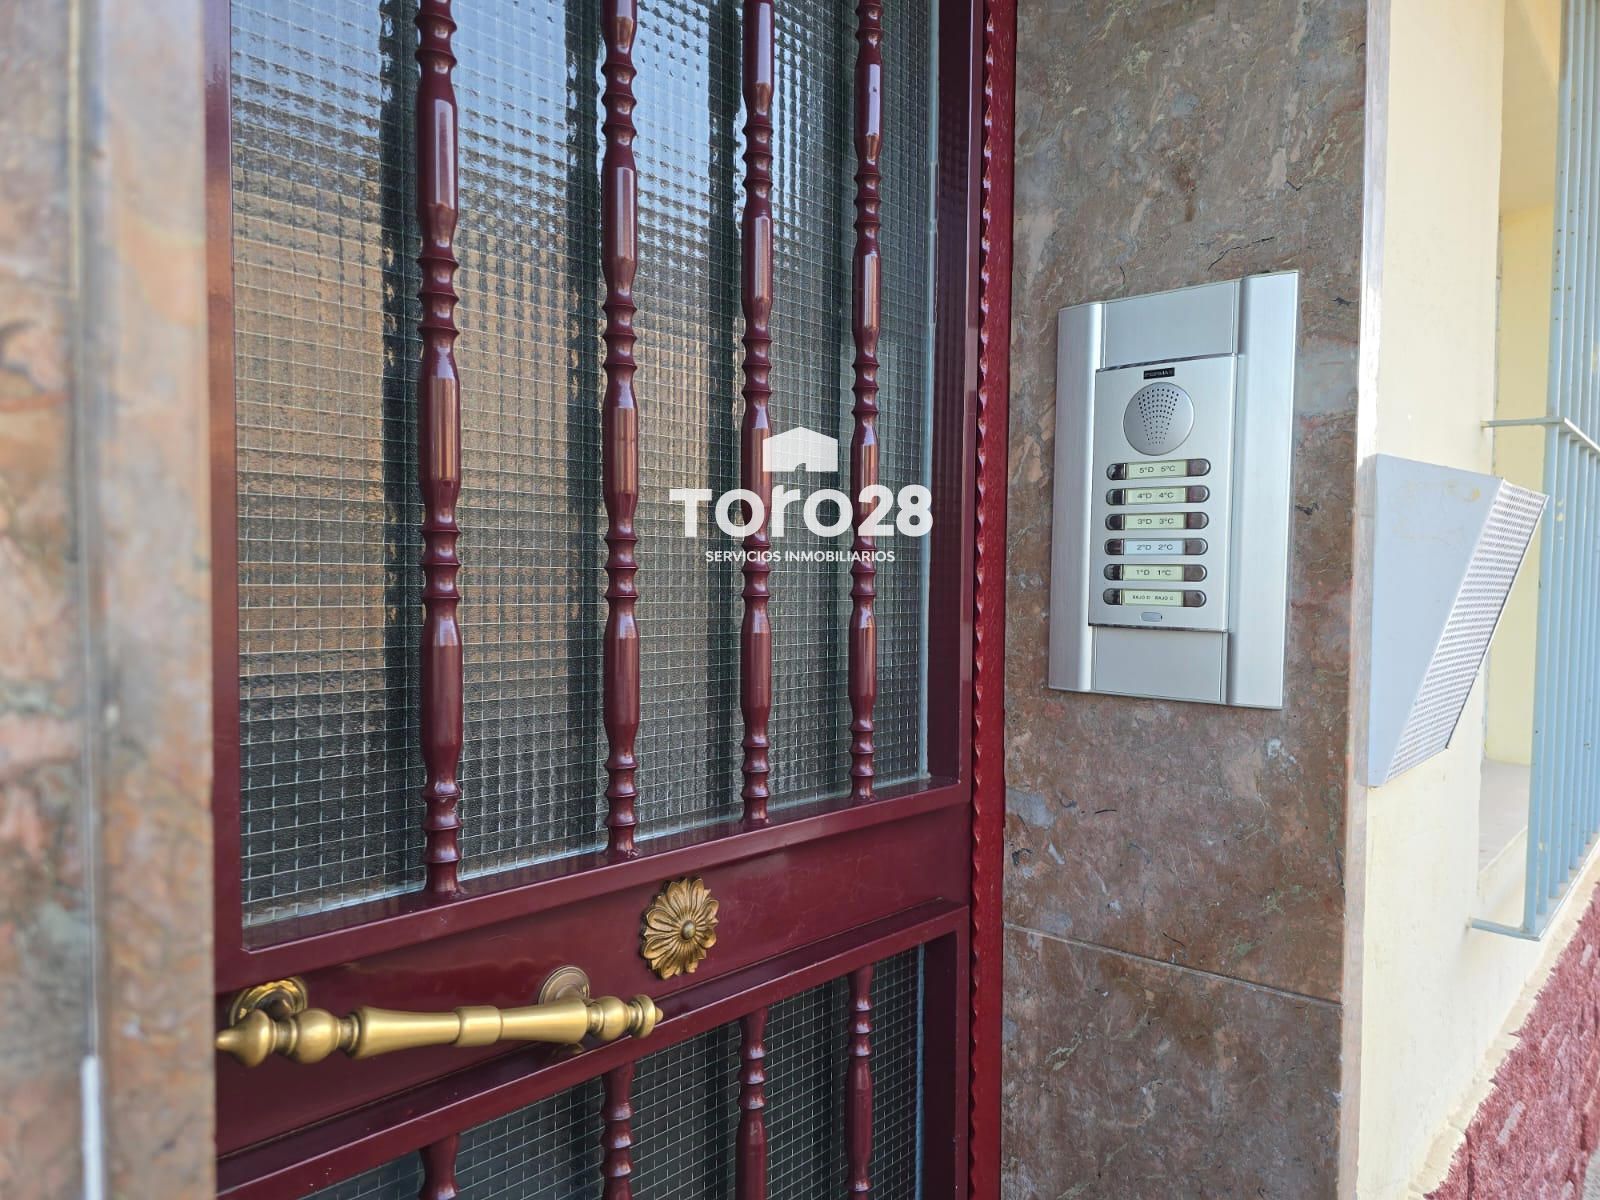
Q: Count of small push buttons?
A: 12